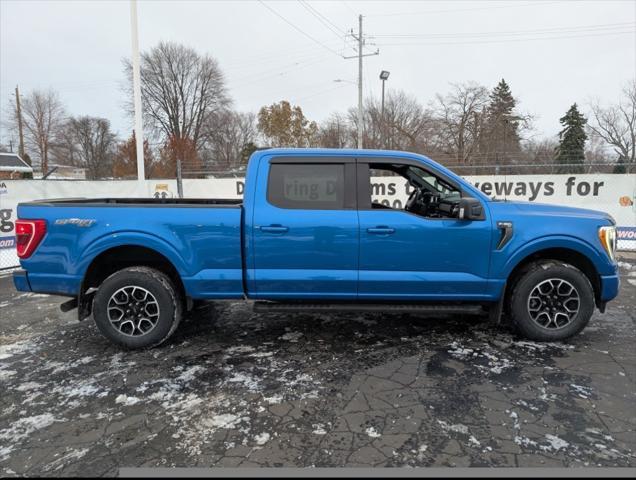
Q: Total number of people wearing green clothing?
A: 0